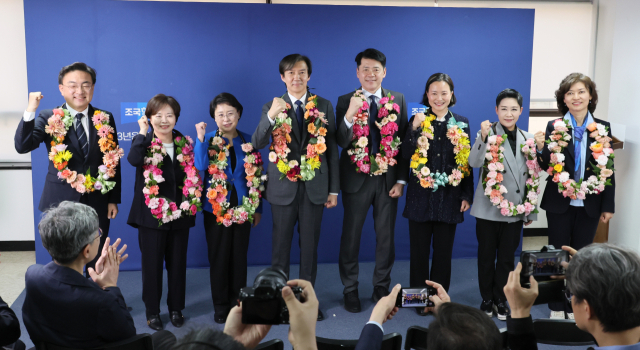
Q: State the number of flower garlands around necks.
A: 8